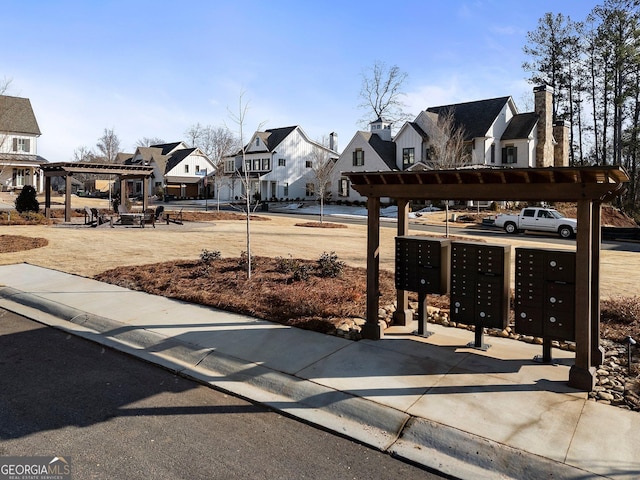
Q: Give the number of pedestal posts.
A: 3